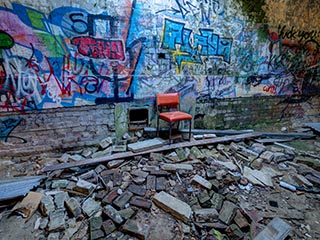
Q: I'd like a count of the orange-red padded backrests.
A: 1